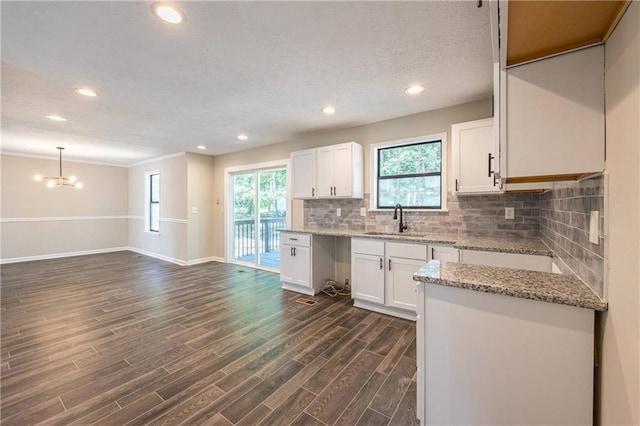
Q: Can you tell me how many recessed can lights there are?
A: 7